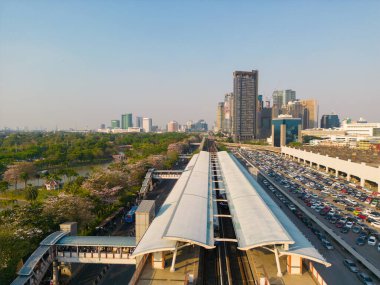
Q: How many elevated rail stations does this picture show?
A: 1